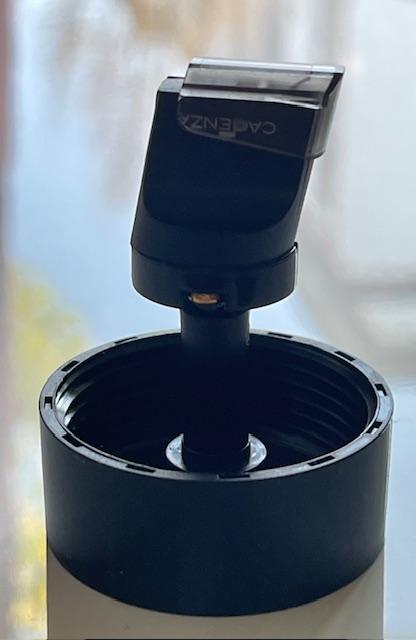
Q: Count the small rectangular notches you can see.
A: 11